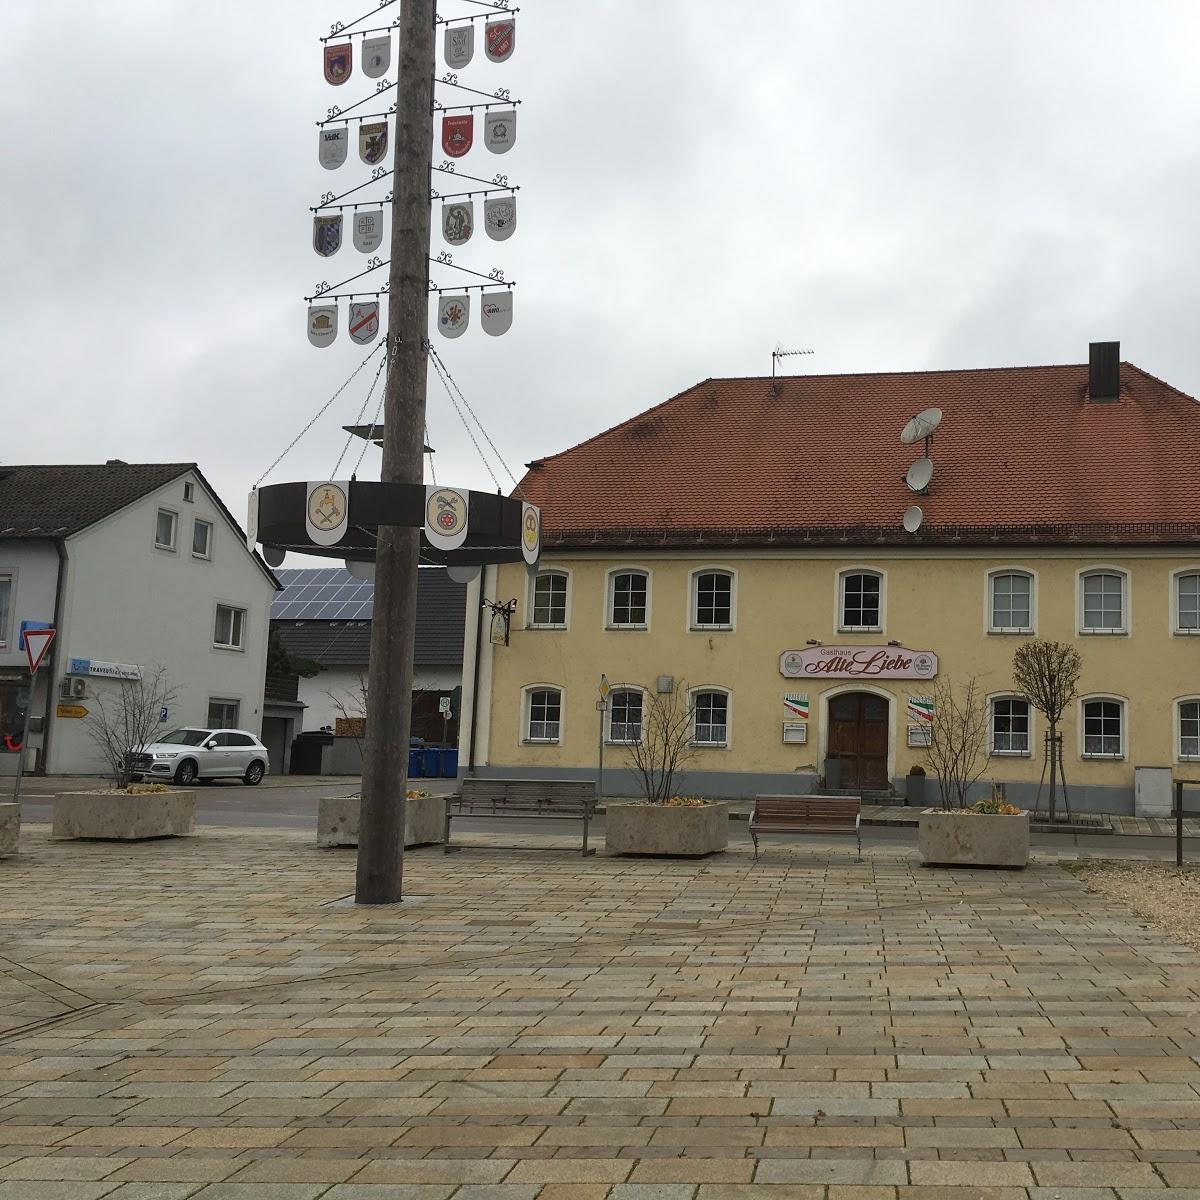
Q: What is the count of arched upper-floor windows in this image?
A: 7